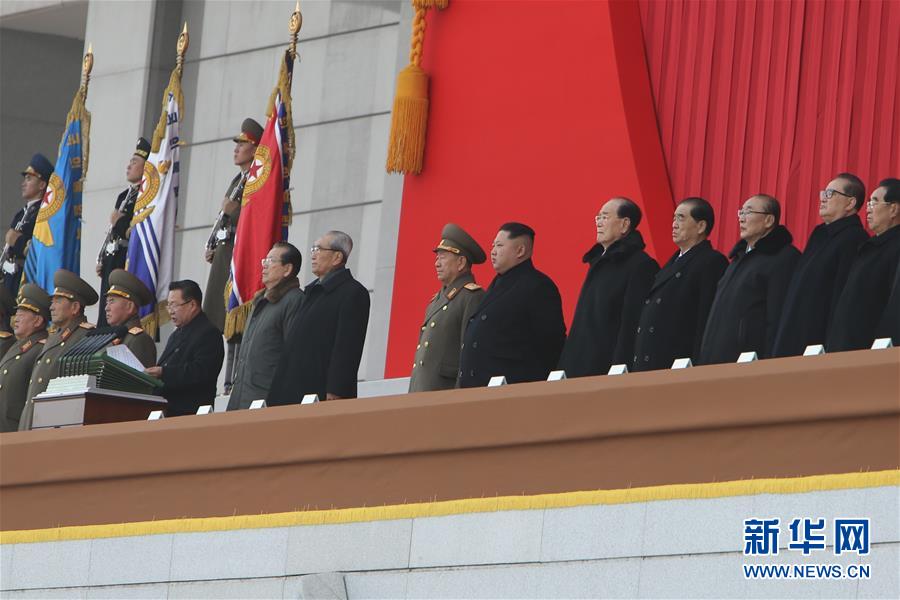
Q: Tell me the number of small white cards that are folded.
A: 11